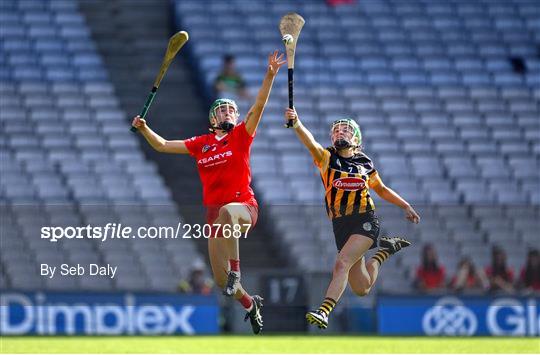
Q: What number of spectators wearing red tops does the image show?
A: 4